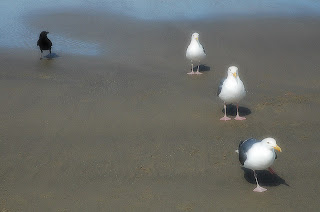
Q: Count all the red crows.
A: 0